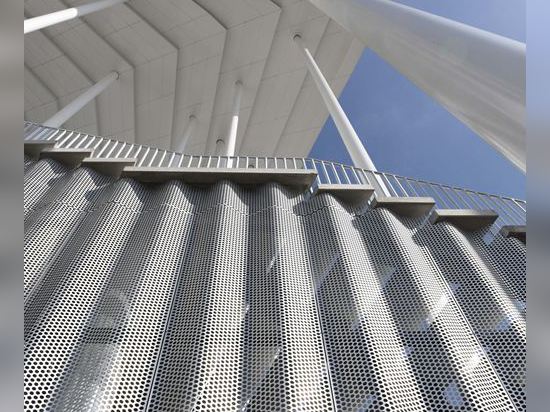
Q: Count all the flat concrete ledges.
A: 8